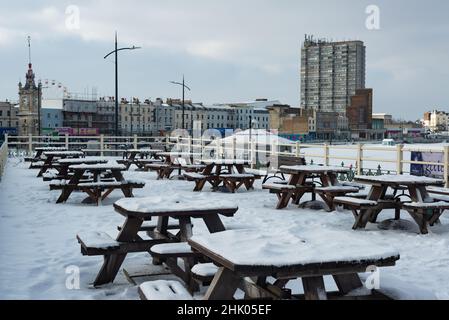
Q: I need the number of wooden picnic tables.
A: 11